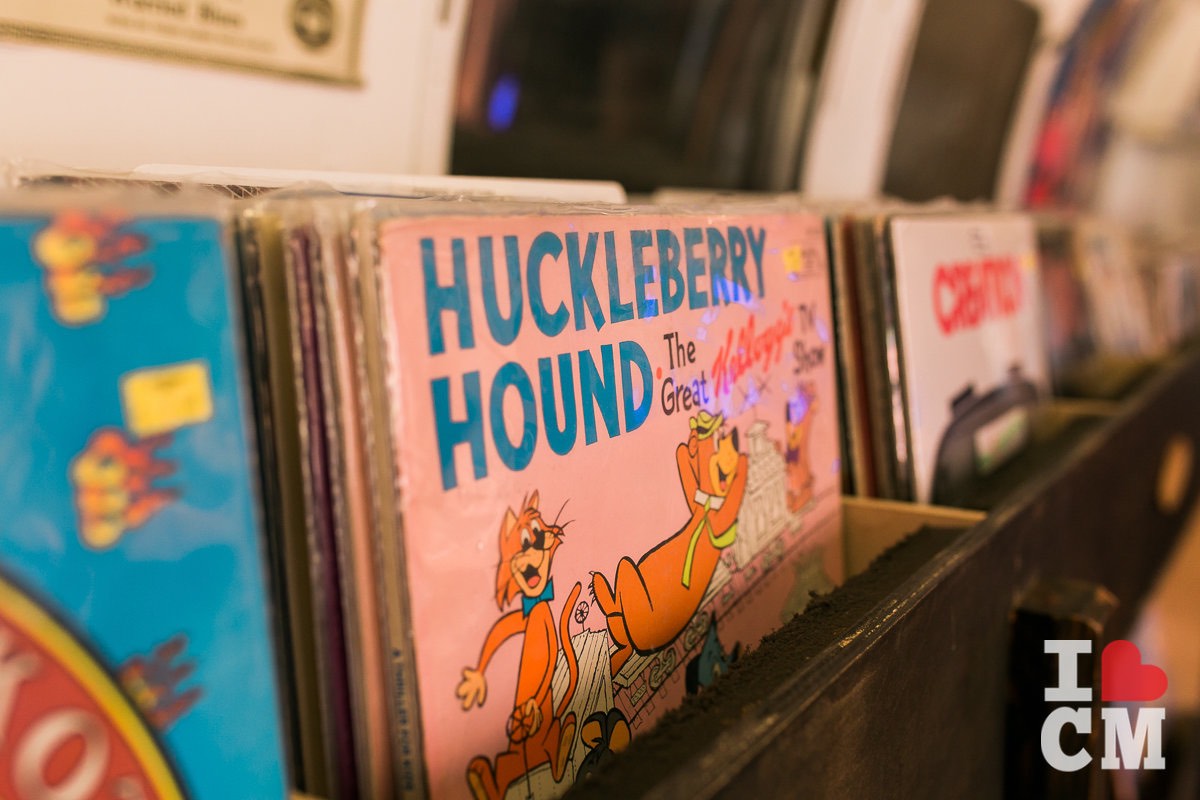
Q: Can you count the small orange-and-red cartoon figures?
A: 3